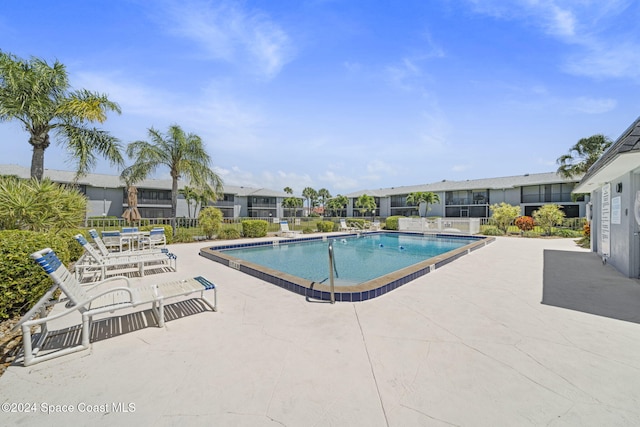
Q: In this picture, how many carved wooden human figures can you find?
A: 0